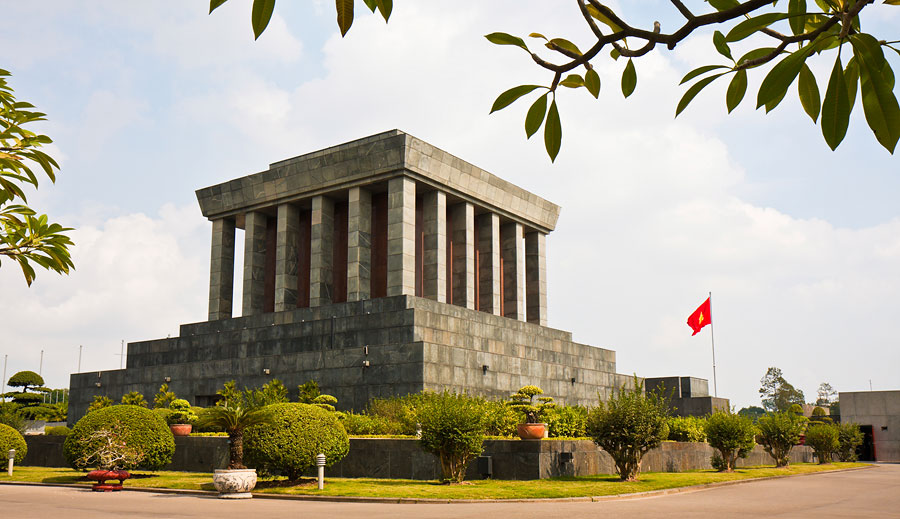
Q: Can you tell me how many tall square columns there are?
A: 11